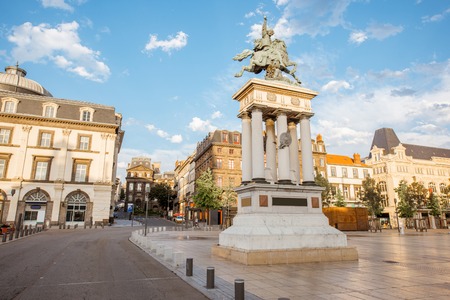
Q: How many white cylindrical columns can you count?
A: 6